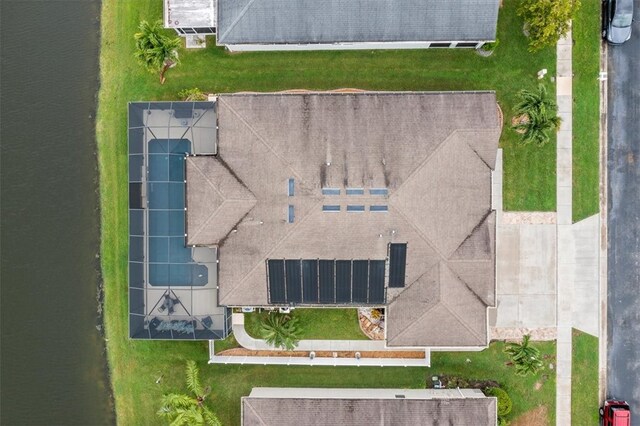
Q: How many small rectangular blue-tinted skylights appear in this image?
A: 8